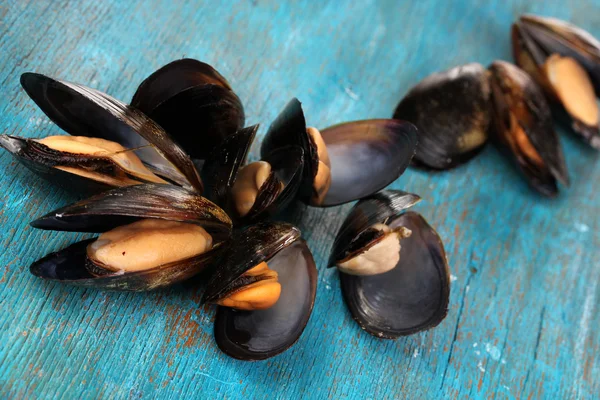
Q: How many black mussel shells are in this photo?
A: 10